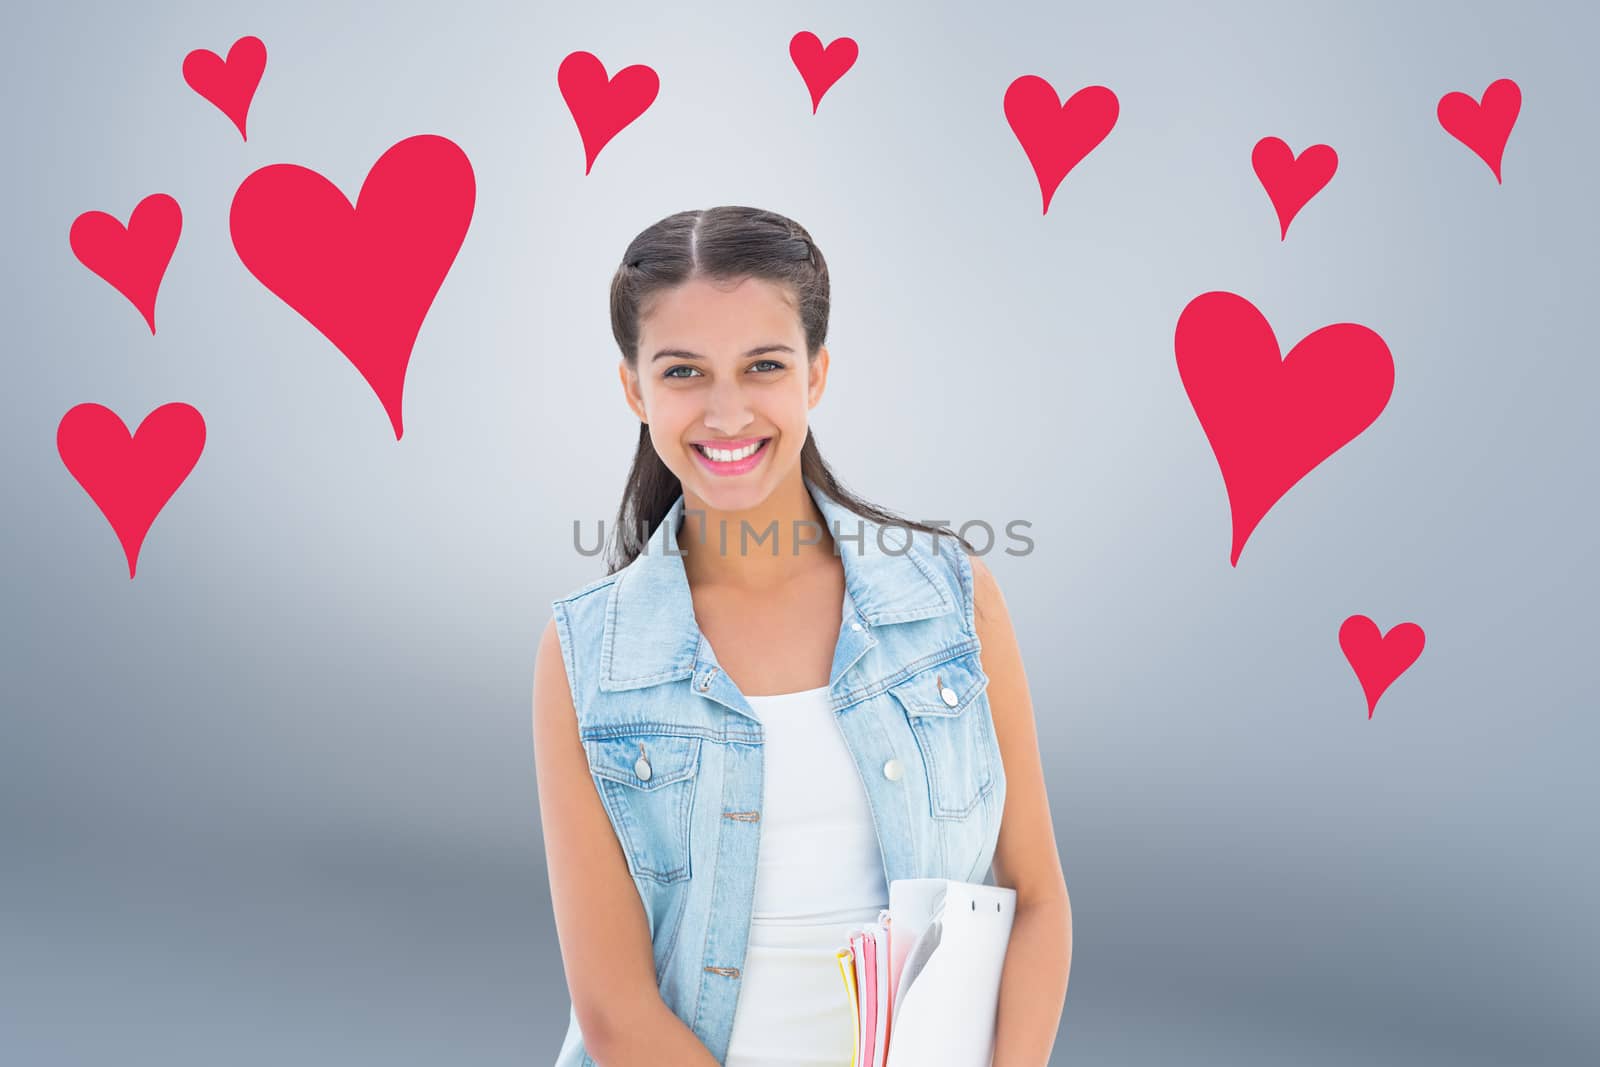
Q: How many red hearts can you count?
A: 11